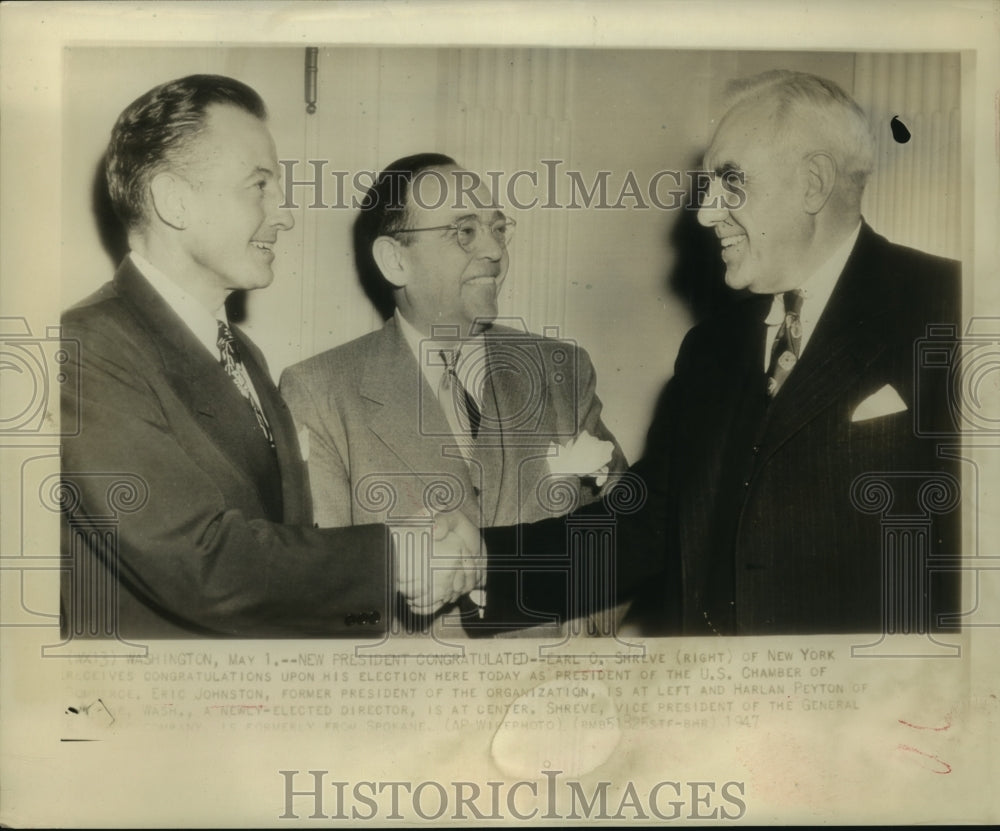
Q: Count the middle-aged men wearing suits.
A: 3